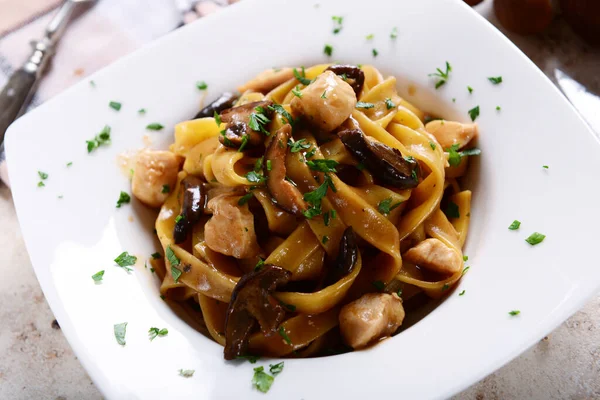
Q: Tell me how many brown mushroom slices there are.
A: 8